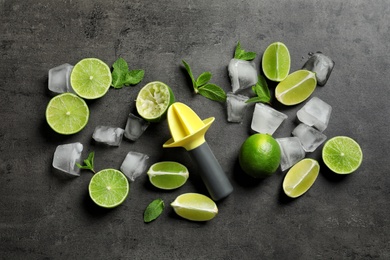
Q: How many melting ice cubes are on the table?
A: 12